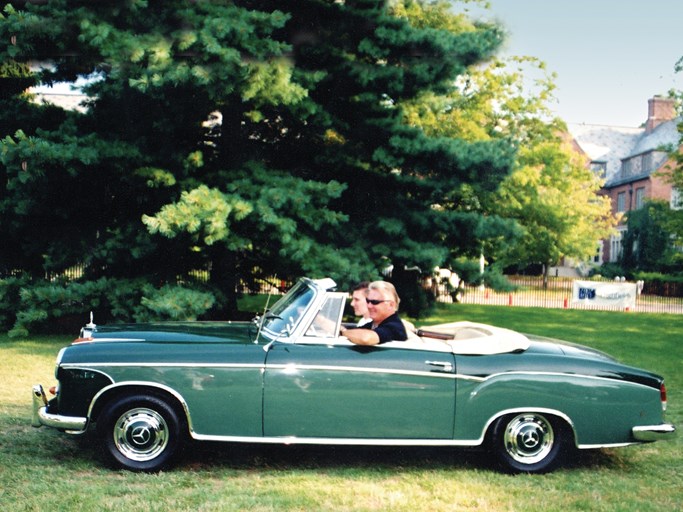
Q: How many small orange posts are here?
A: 4